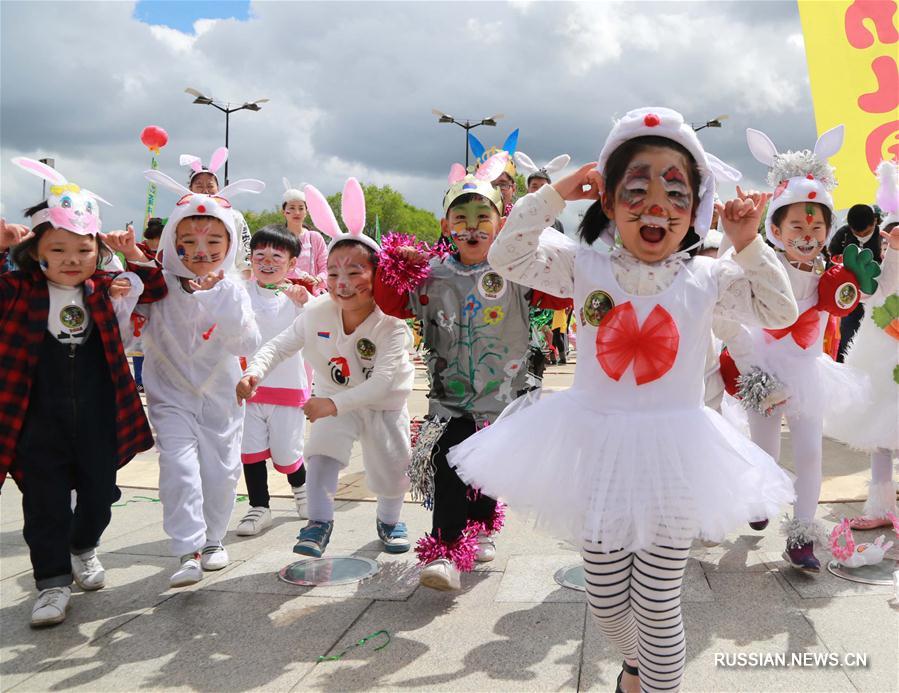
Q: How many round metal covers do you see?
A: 3